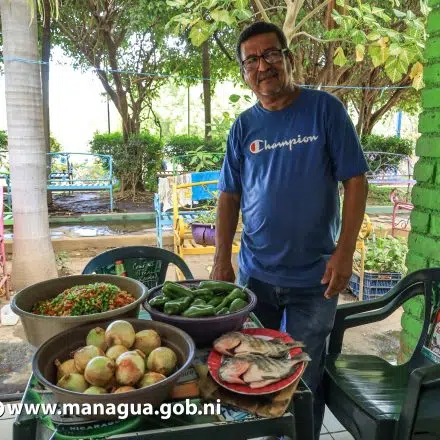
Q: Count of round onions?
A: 13